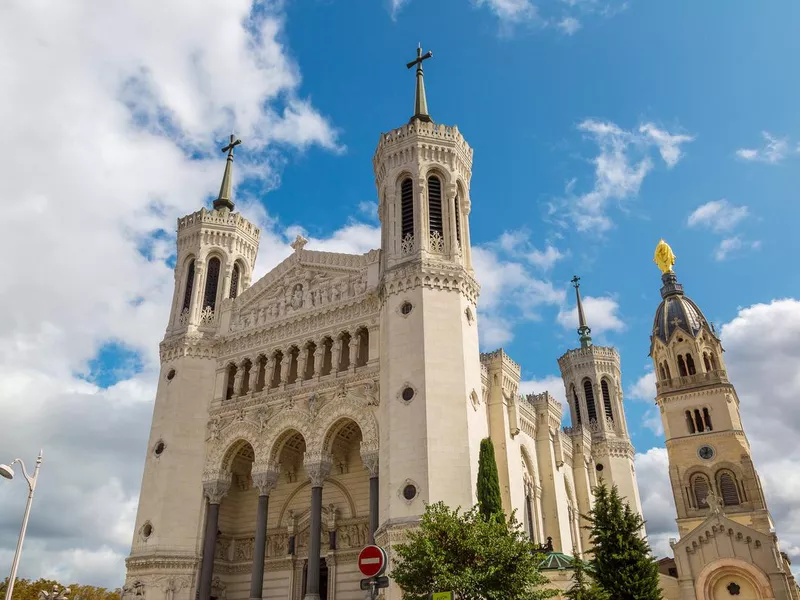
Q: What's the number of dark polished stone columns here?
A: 4